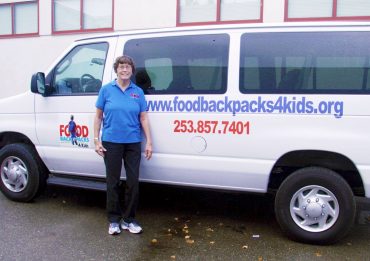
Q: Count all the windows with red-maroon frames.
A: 4